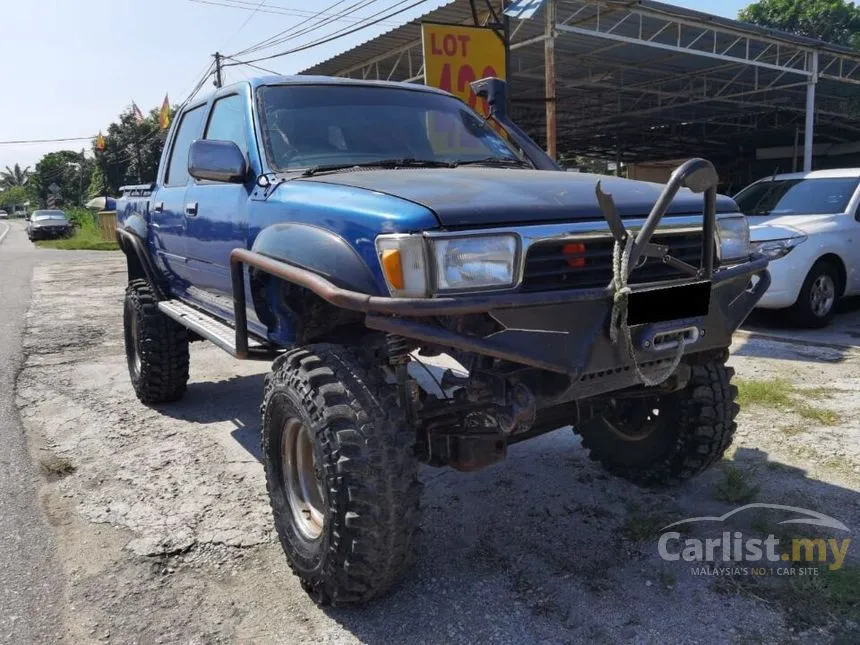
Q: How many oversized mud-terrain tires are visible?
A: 3